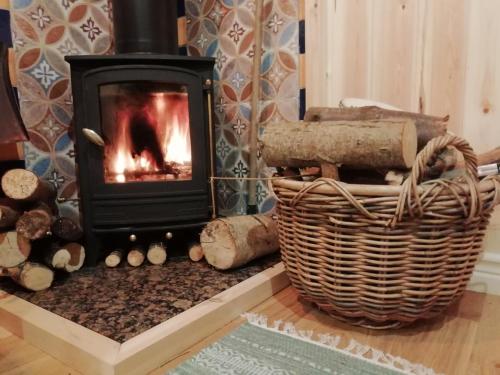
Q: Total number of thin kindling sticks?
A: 4